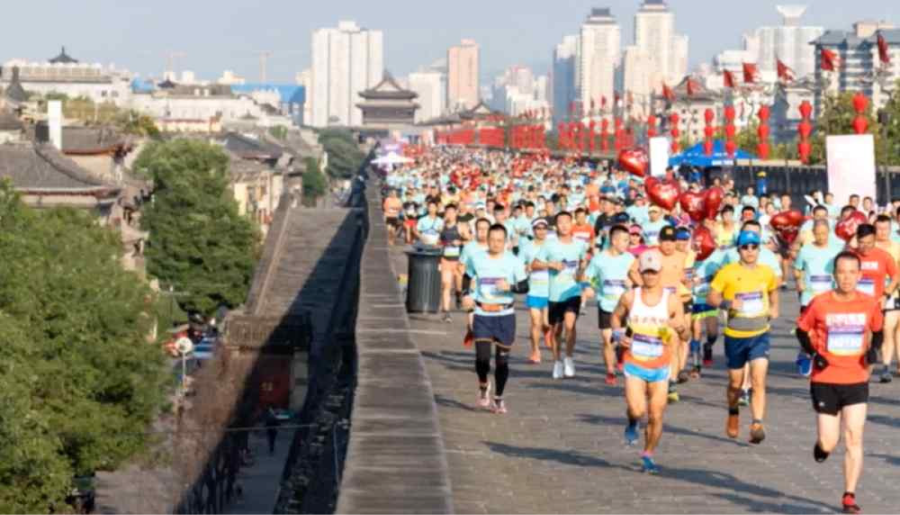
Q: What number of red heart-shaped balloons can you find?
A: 7